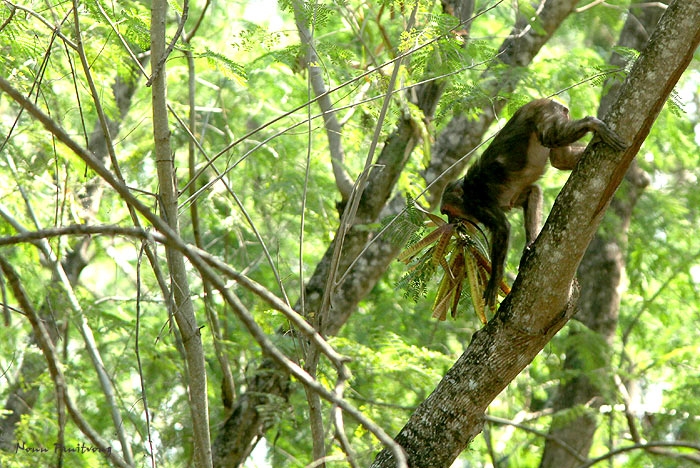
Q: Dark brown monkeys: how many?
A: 1